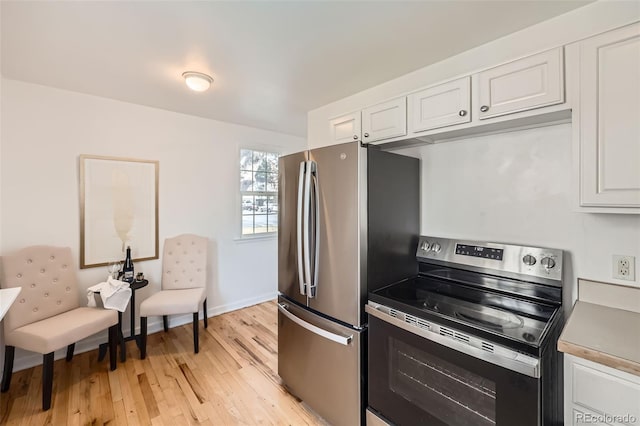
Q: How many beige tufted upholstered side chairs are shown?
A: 2